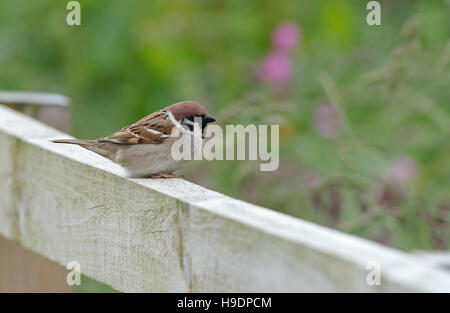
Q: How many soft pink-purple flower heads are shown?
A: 4